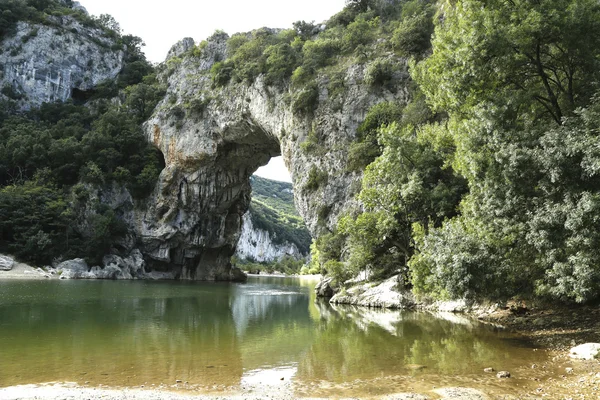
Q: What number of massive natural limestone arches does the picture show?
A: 1